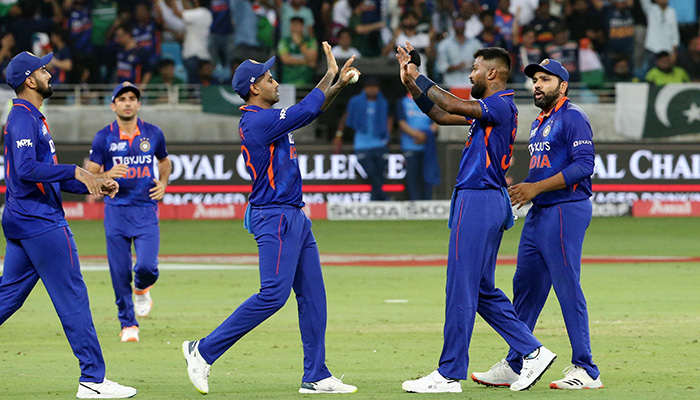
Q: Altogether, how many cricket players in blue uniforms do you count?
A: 5